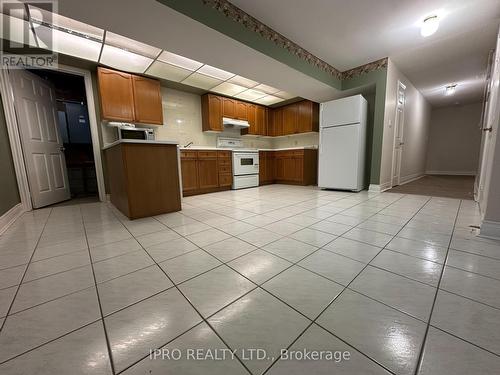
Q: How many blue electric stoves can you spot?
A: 0